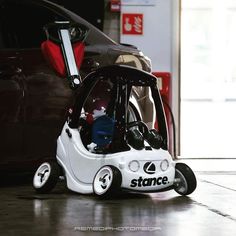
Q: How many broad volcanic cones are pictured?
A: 0